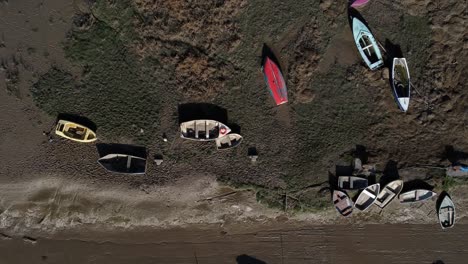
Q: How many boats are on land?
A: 14